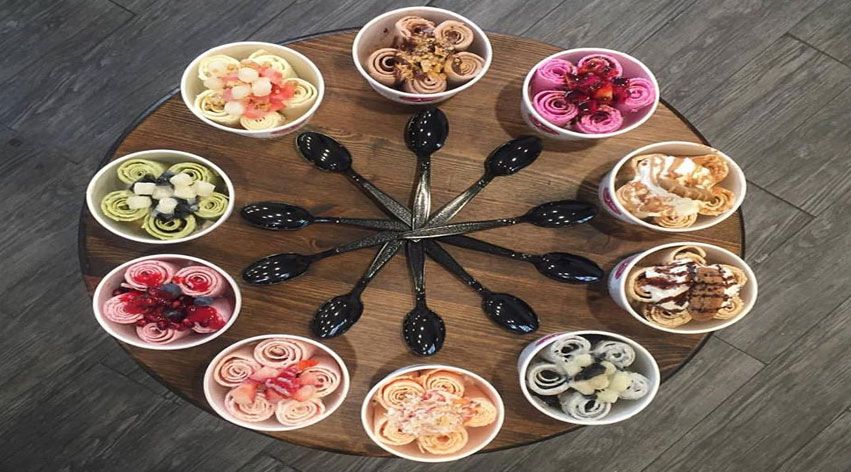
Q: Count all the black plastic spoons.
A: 10